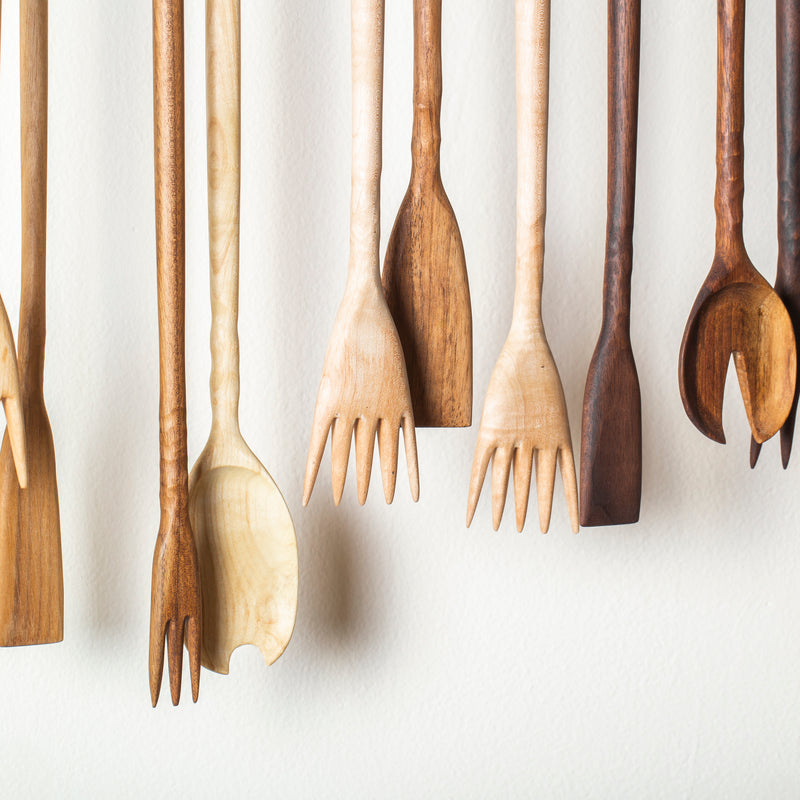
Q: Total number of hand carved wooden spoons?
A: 2